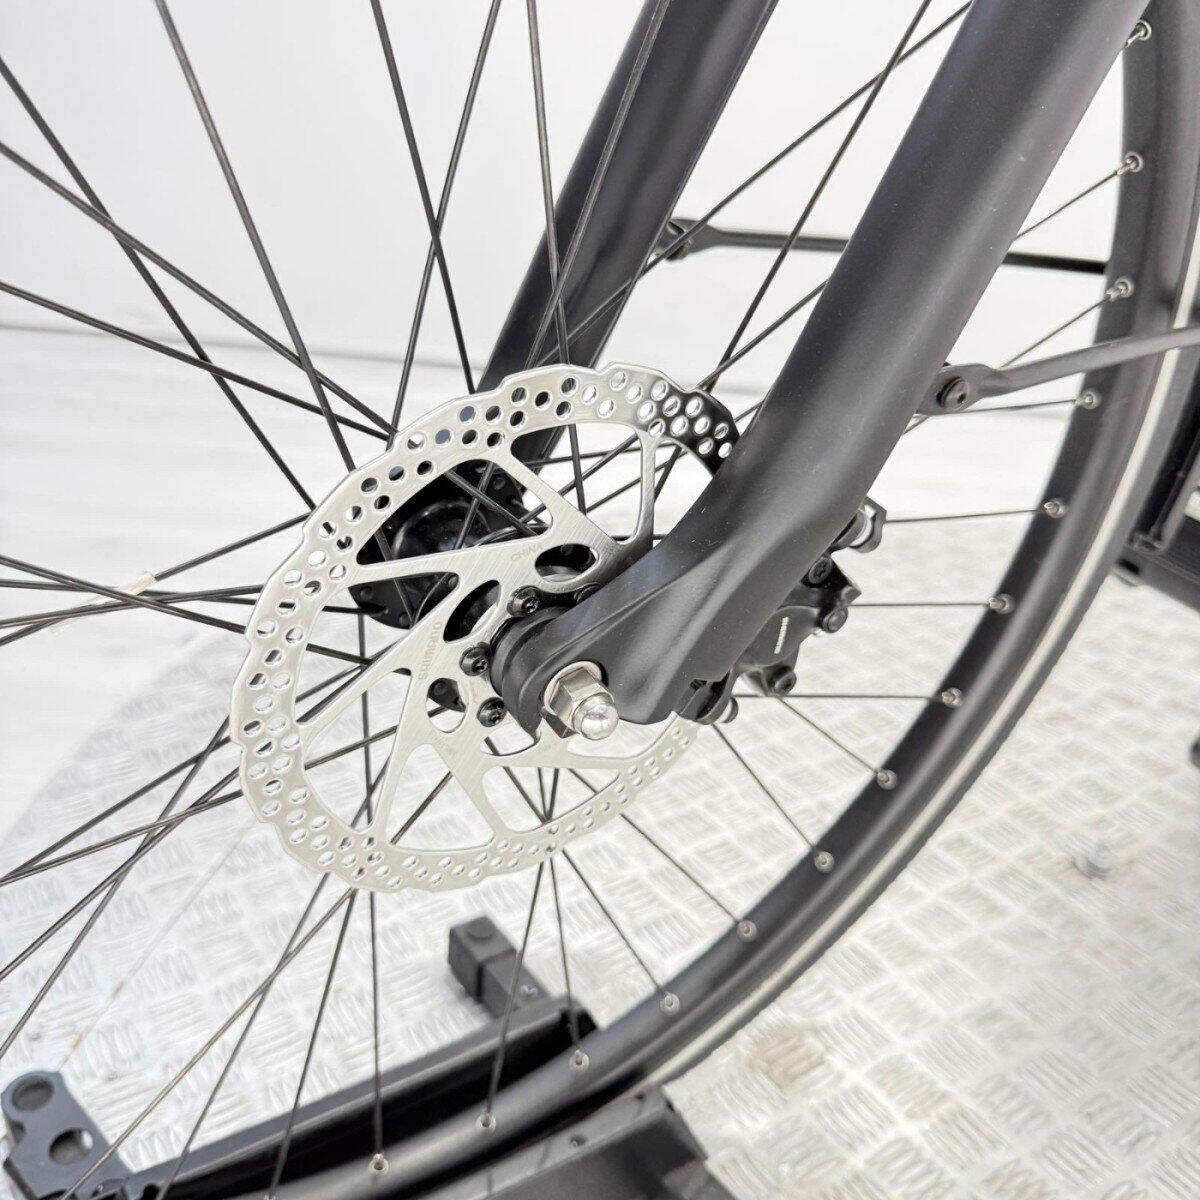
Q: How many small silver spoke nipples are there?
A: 14